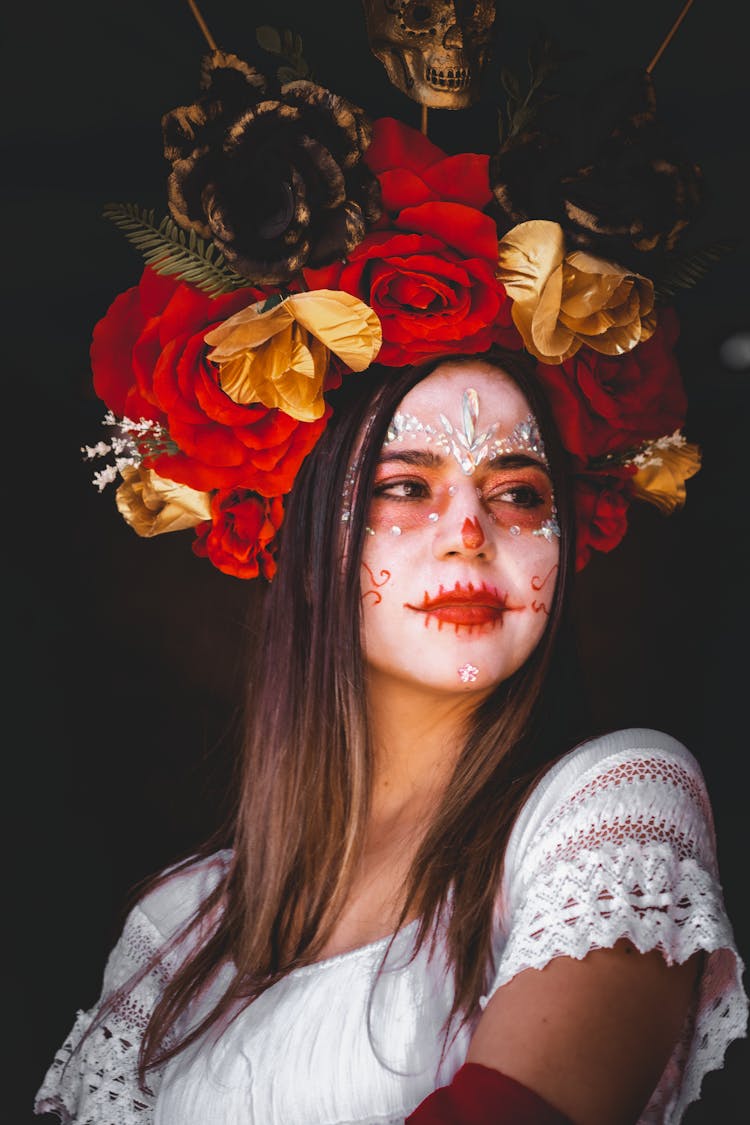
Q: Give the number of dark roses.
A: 2